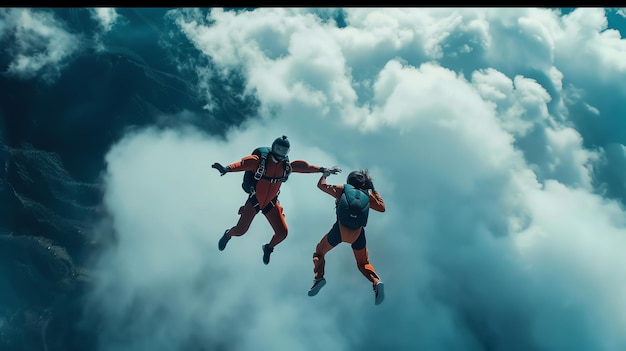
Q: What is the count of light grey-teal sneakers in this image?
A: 2